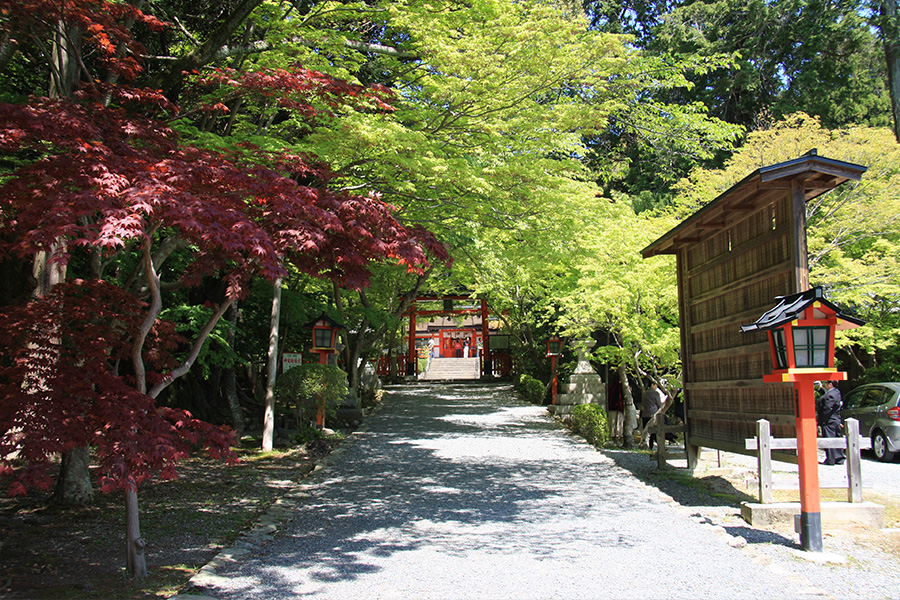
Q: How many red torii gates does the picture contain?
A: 1